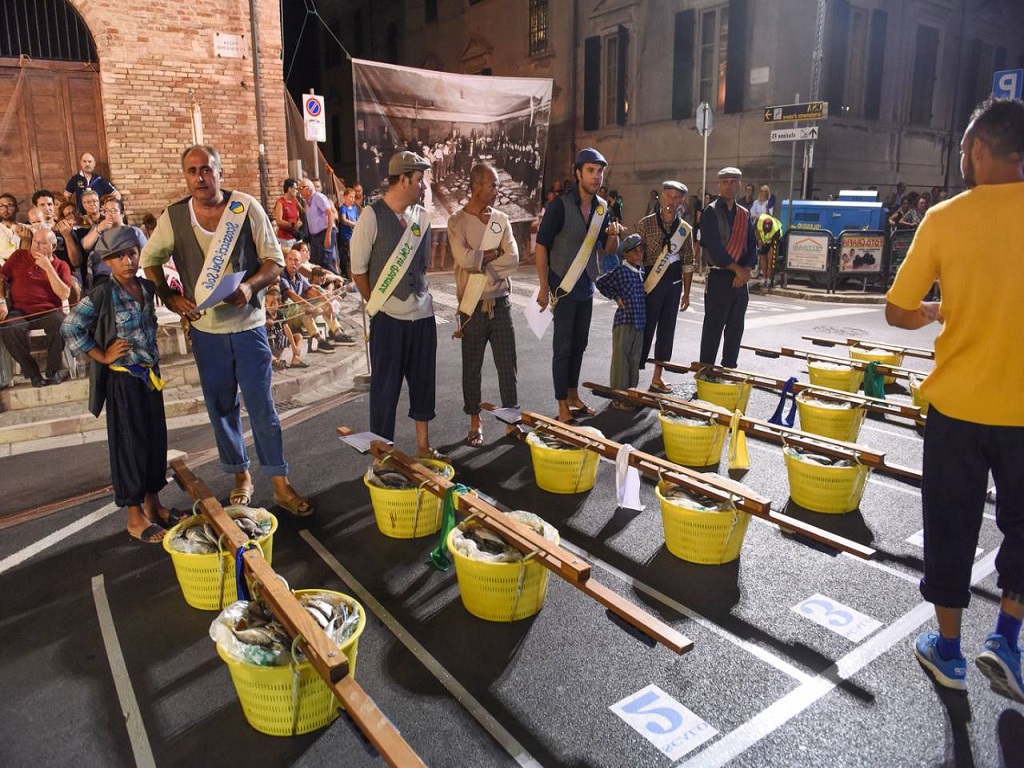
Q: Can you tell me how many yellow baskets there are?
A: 13